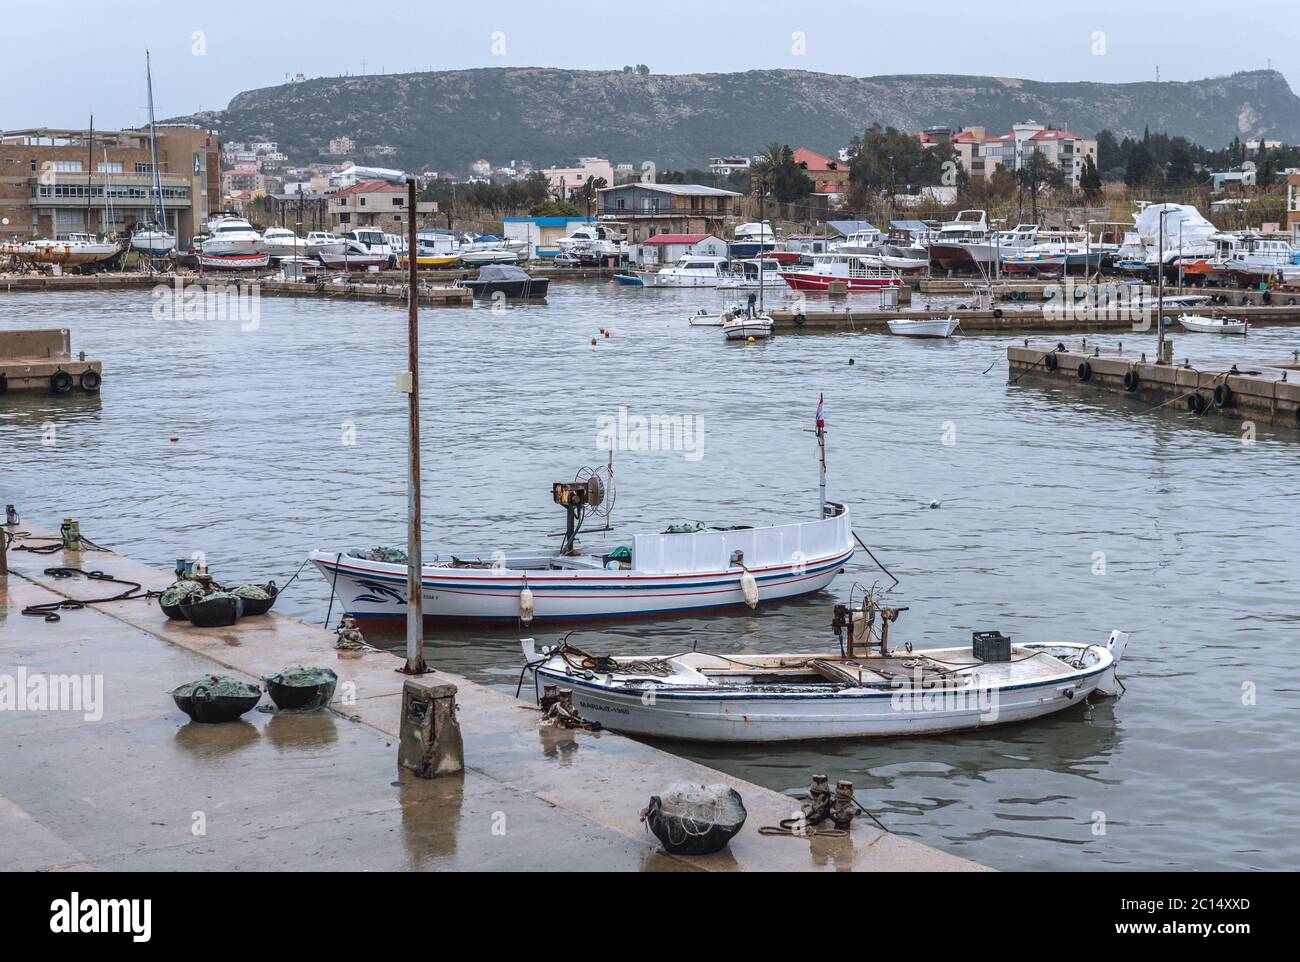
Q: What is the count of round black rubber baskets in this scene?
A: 6